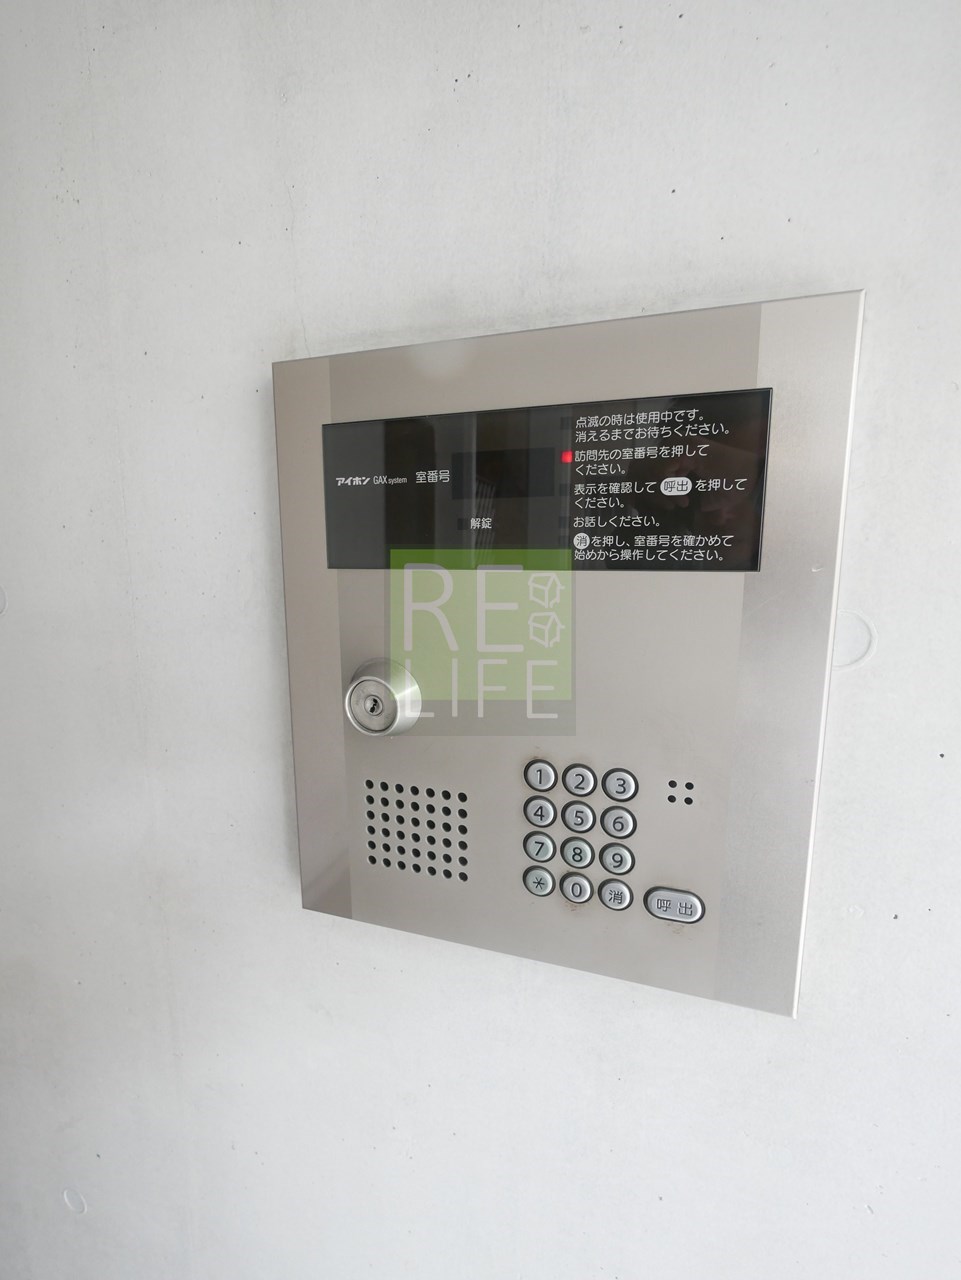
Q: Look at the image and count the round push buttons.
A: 12